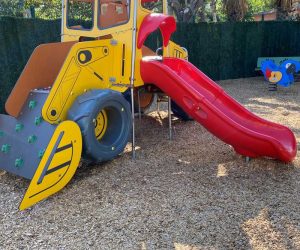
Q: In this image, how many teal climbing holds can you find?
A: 8